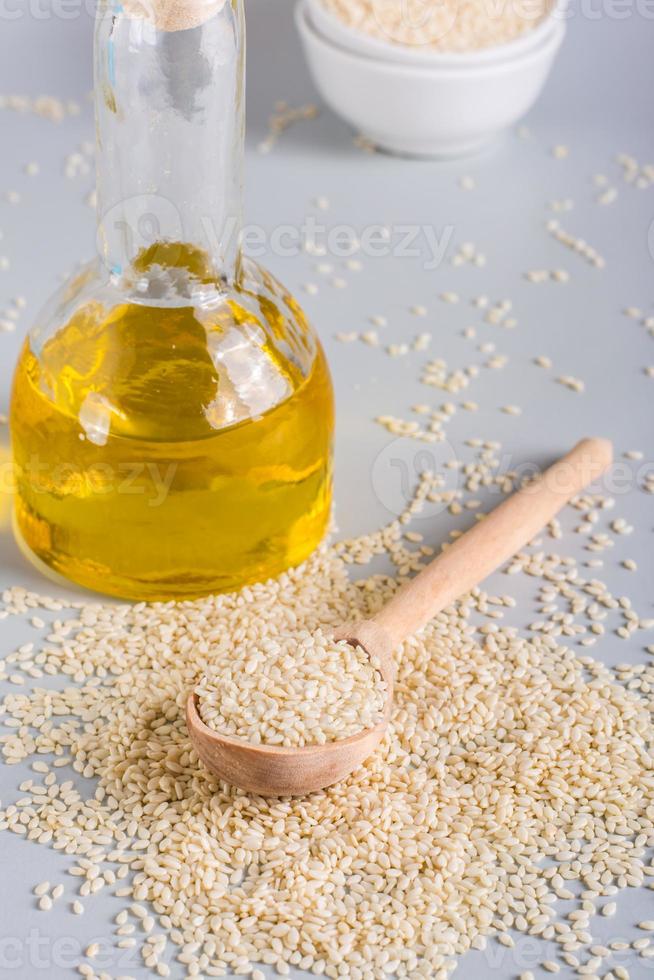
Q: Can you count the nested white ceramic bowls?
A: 2